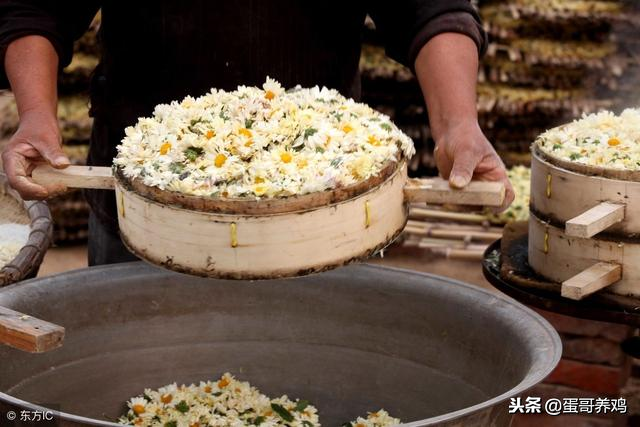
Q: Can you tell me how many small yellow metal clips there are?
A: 5